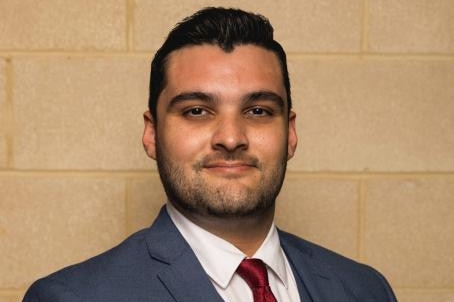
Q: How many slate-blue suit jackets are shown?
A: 1